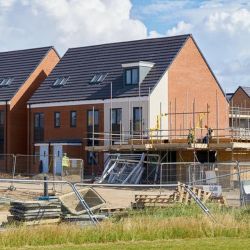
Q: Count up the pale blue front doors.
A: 2